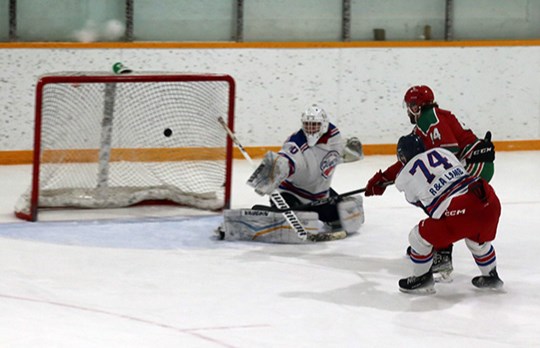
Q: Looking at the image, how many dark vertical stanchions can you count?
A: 5